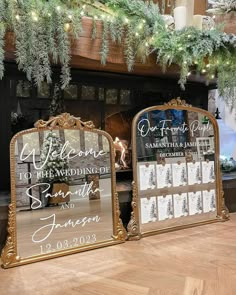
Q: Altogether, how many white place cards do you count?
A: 10